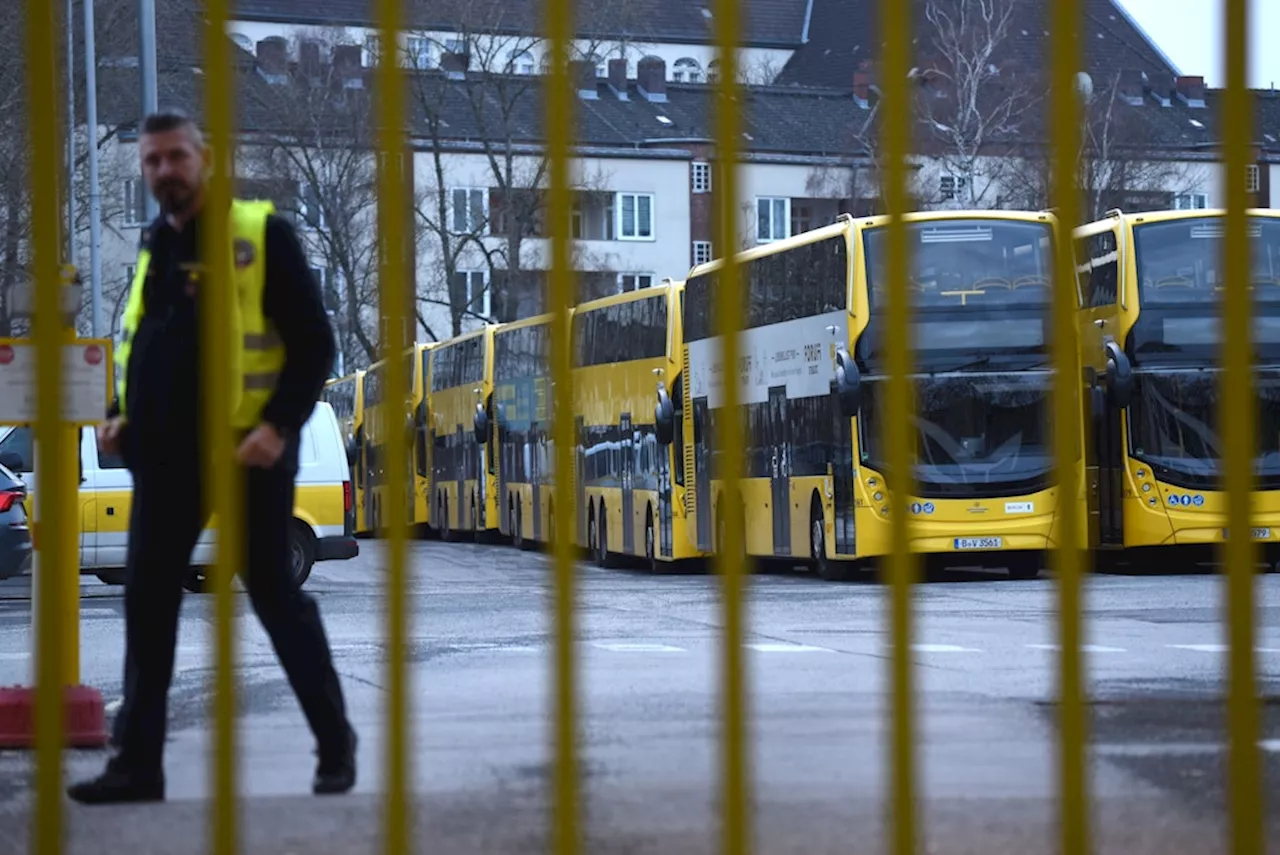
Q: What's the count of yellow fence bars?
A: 8